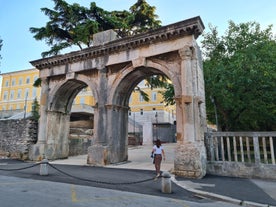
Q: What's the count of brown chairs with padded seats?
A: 0